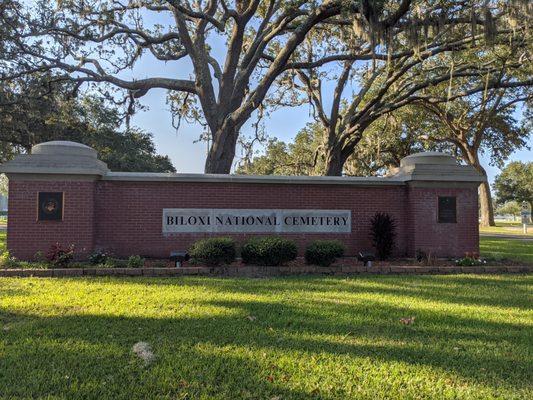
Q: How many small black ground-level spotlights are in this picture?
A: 2